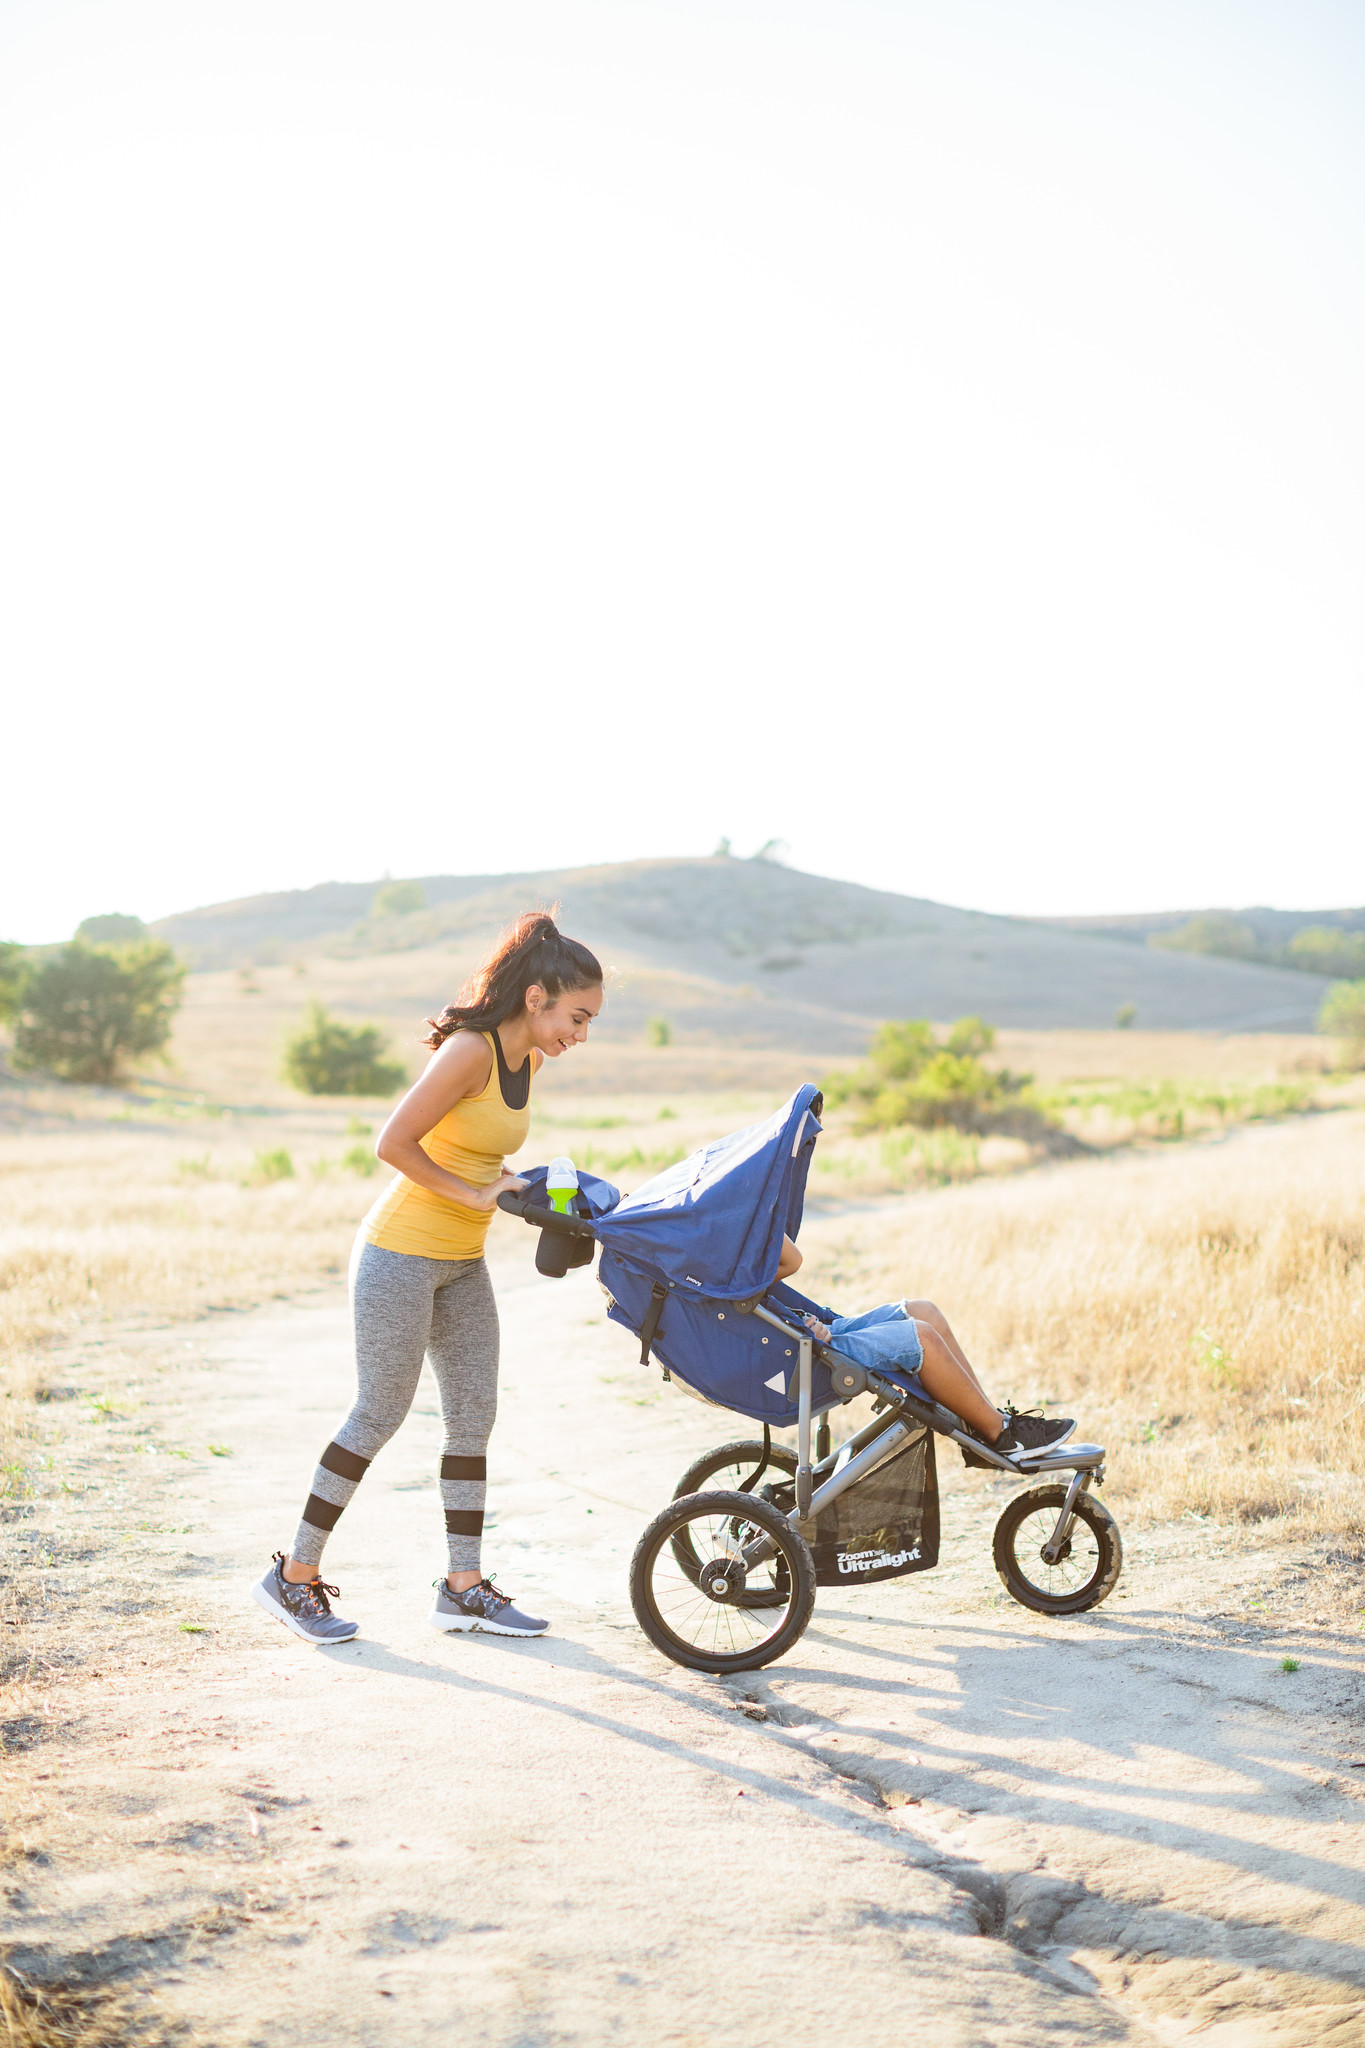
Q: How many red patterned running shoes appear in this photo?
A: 0